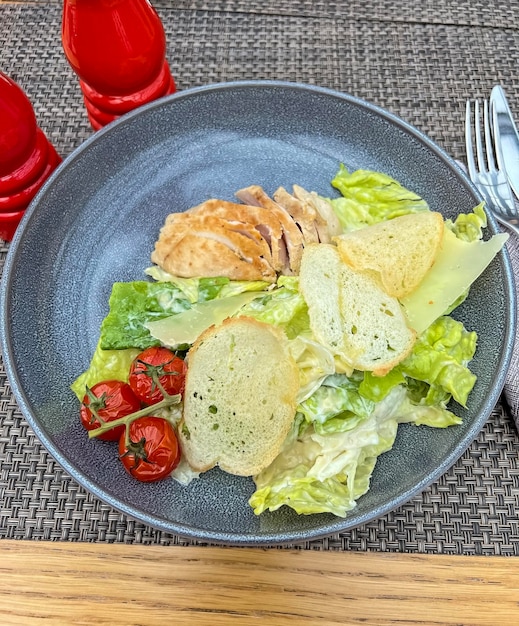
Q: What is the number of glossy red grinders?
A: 2